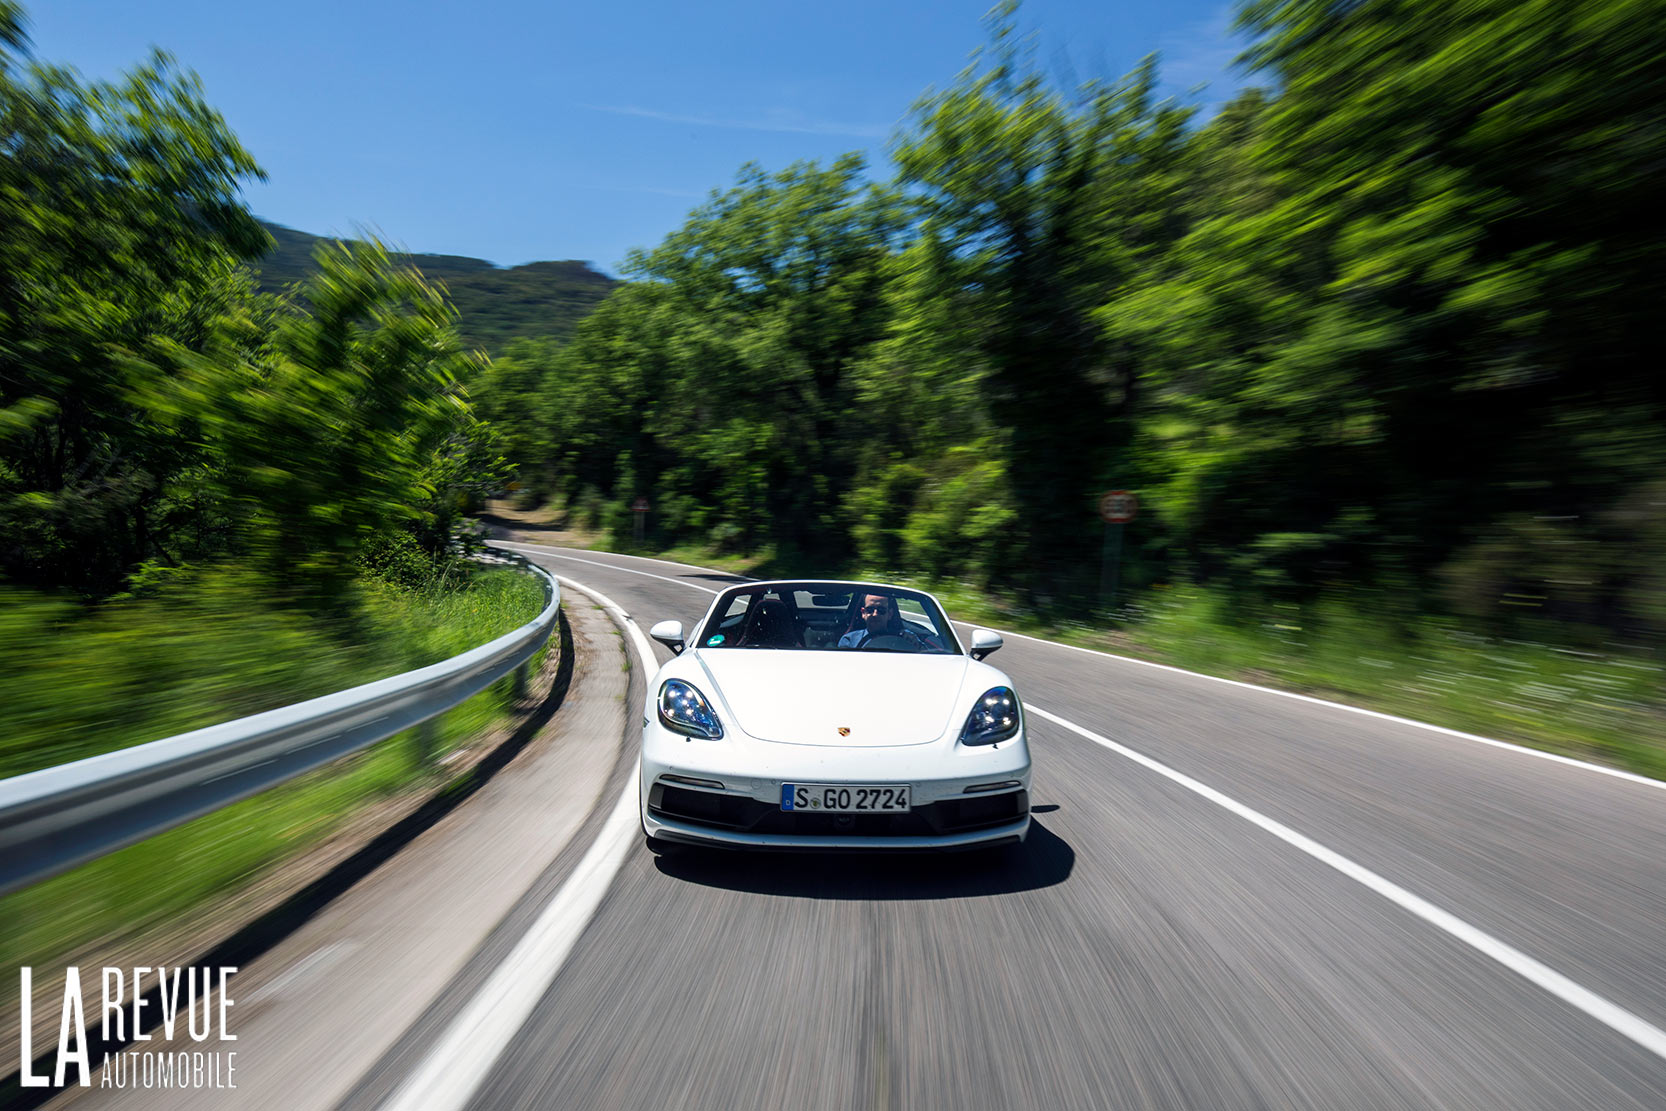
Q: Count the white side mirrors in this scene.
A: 2